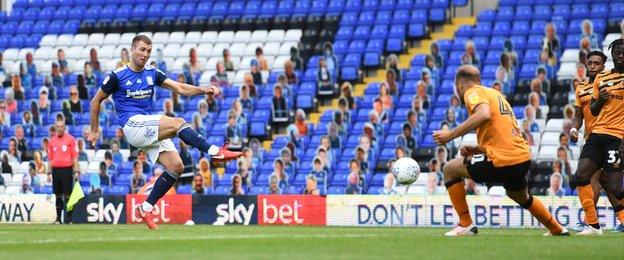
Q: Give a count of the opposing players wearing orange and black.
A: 3